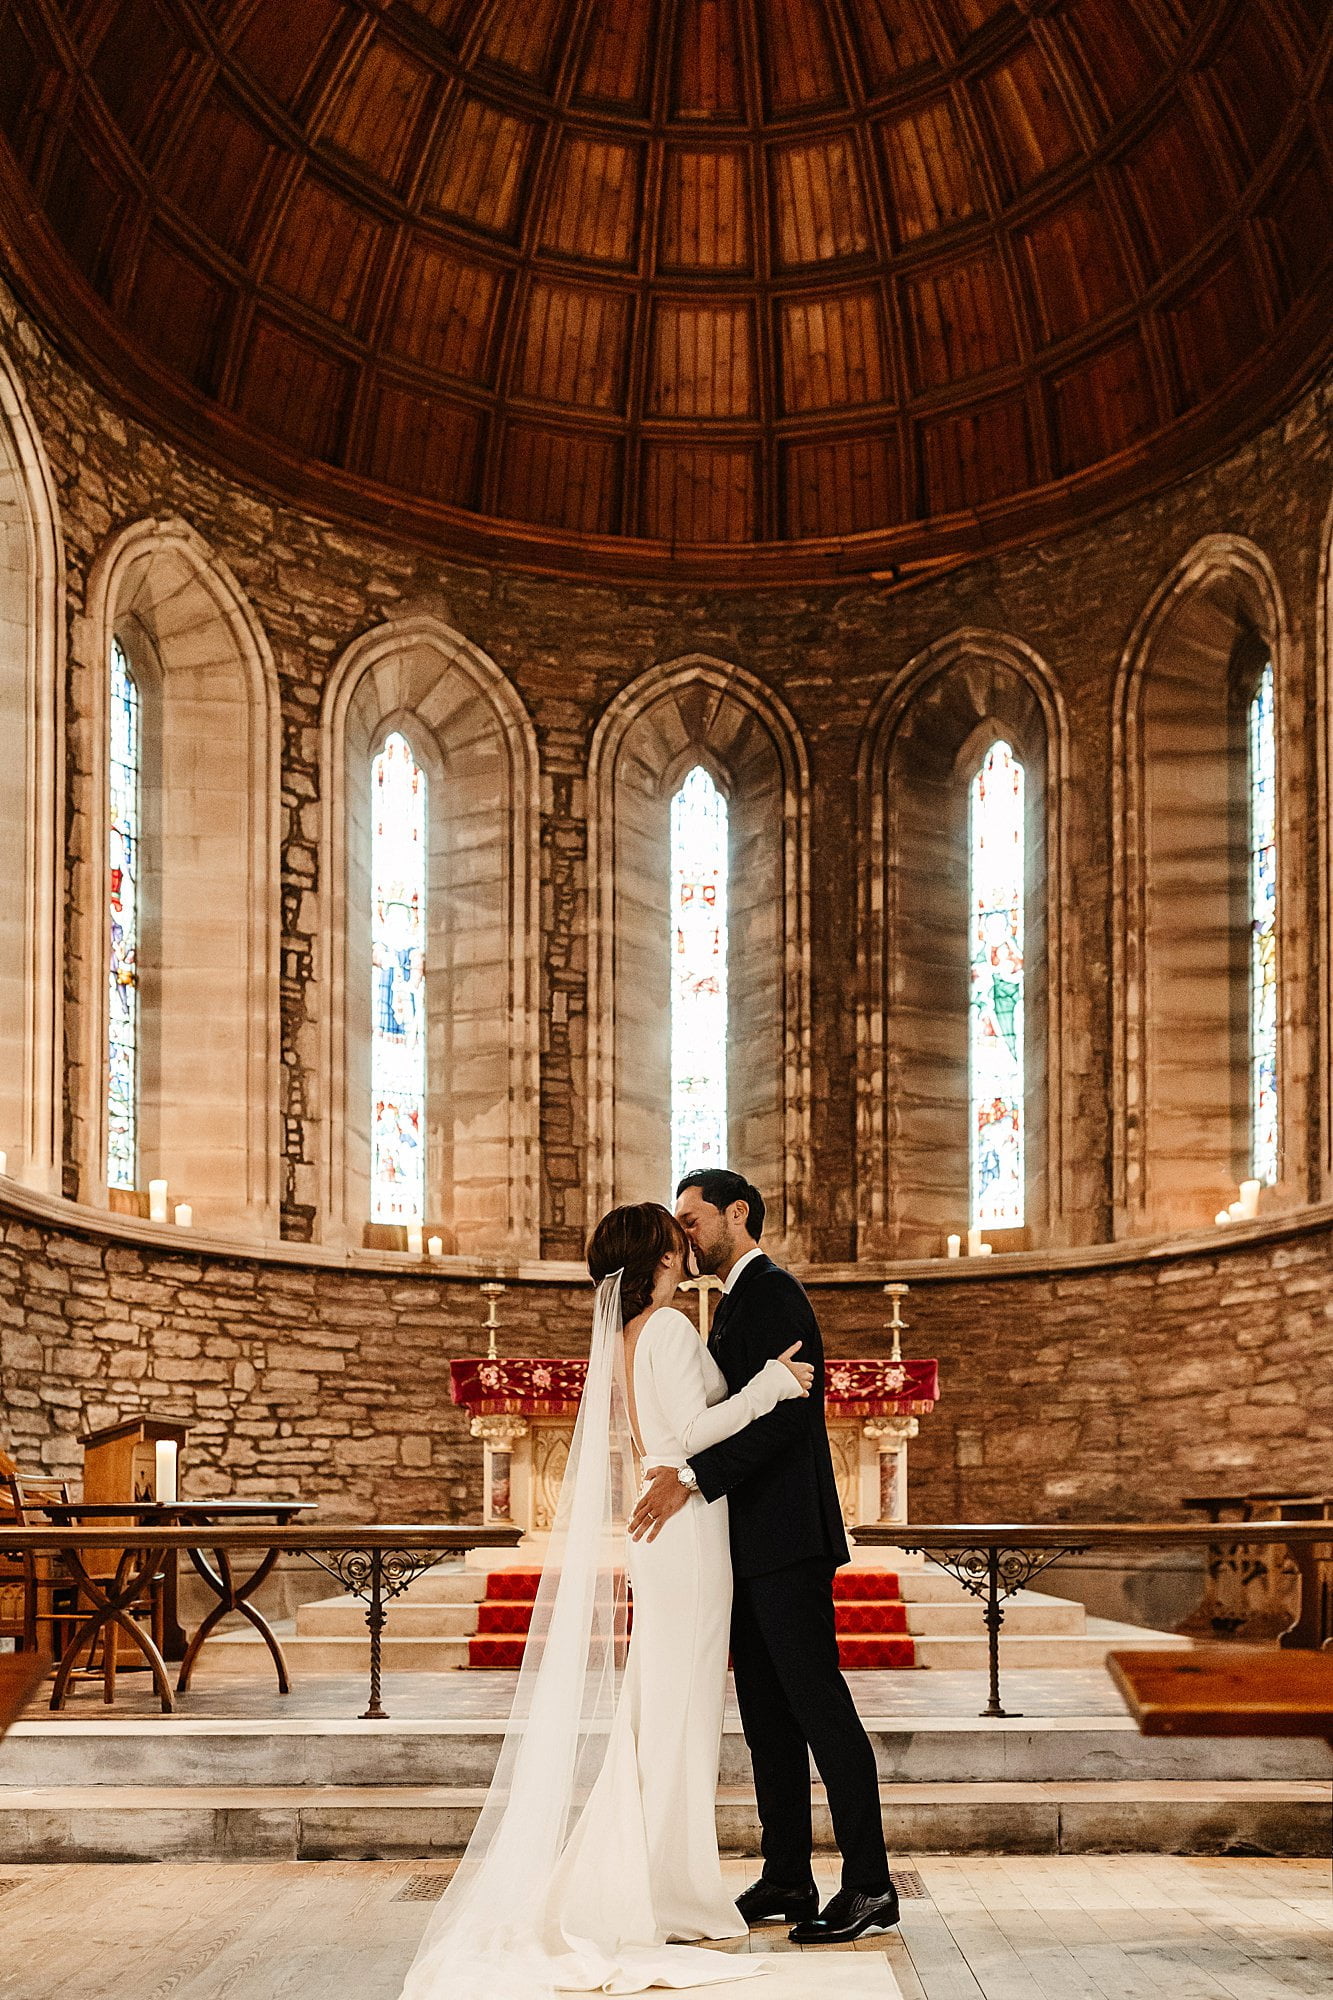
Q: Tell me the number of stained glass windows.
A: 5